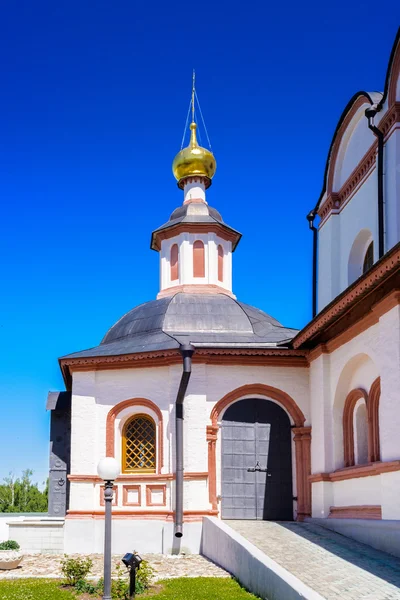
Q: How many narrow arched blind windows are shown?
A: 3